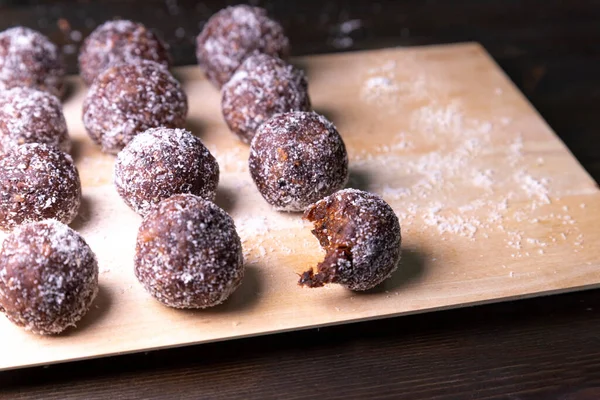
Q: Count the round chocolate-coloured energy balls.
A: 12